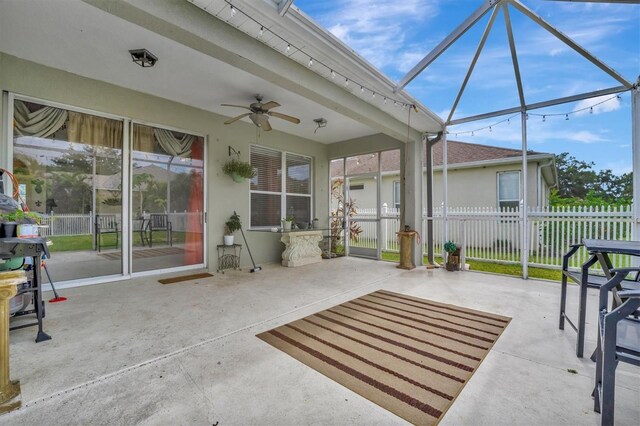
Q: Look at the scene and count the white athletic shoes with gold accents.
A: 0